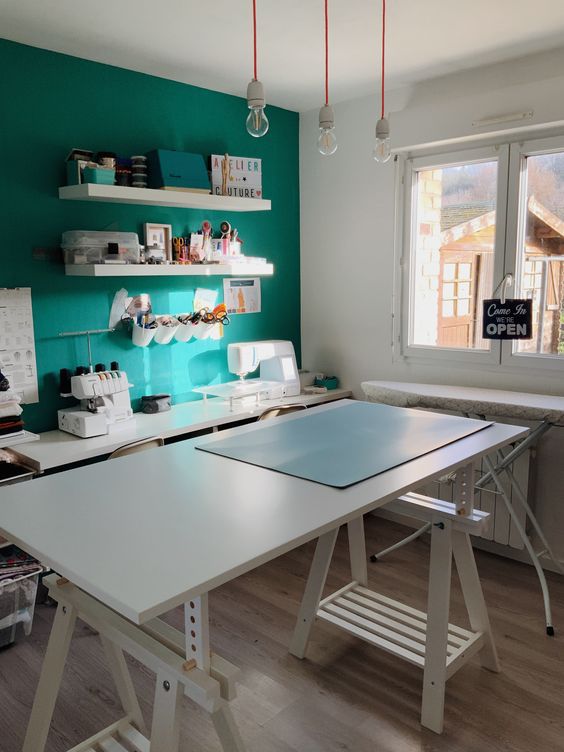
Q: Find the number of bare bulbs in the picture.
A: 3